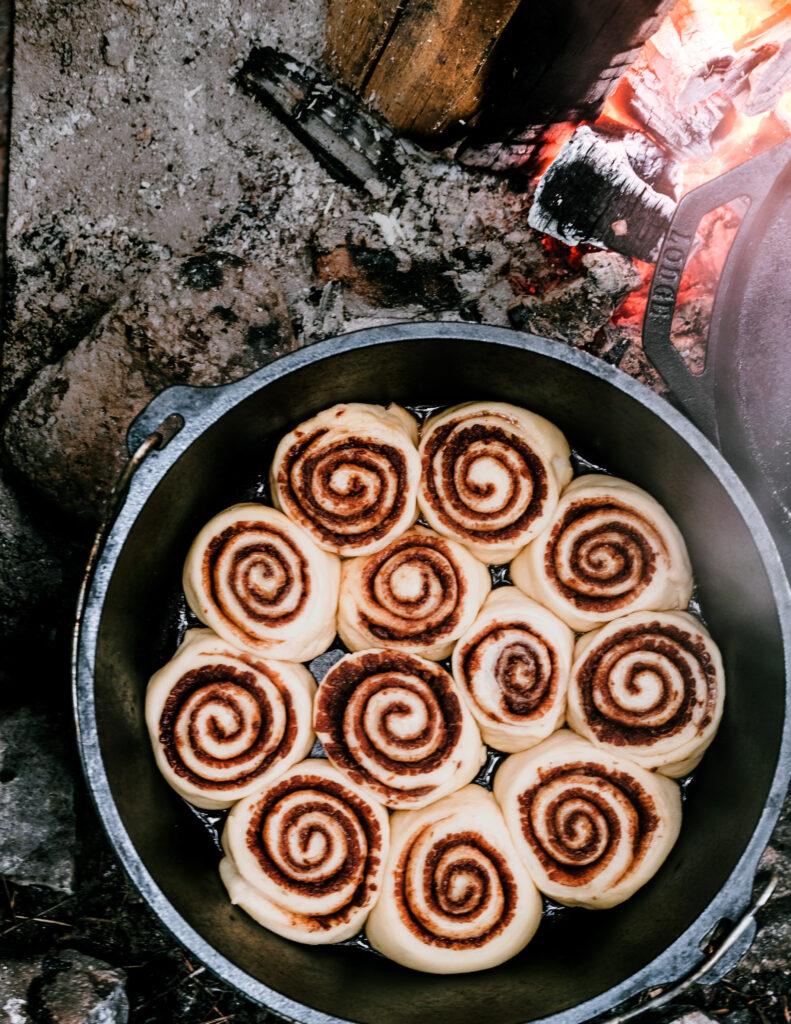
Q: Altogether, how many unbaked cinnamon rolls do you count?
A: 12